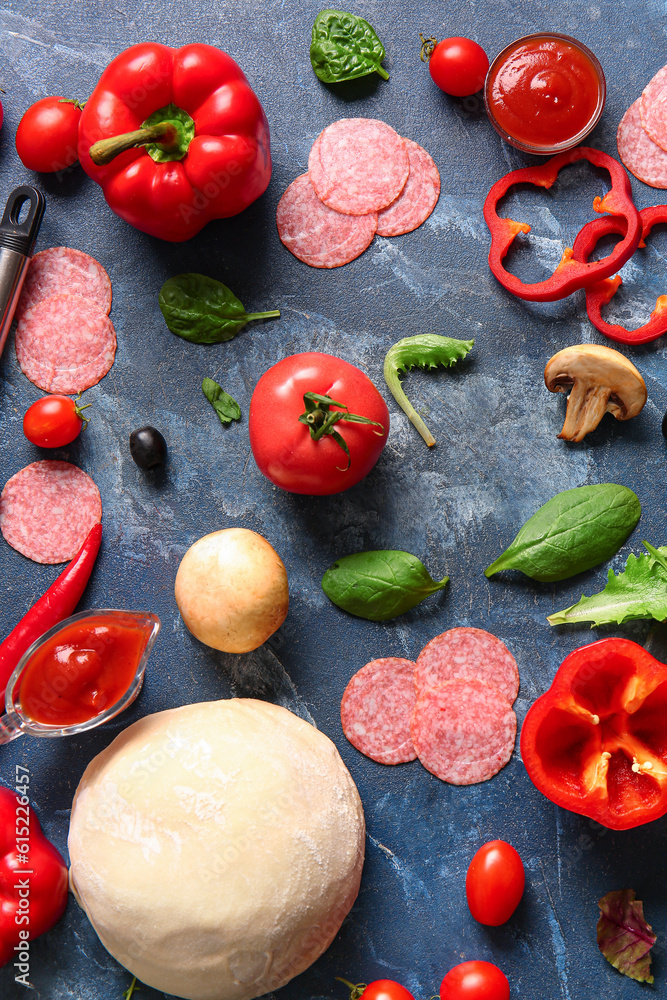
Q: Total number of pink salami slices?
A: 11